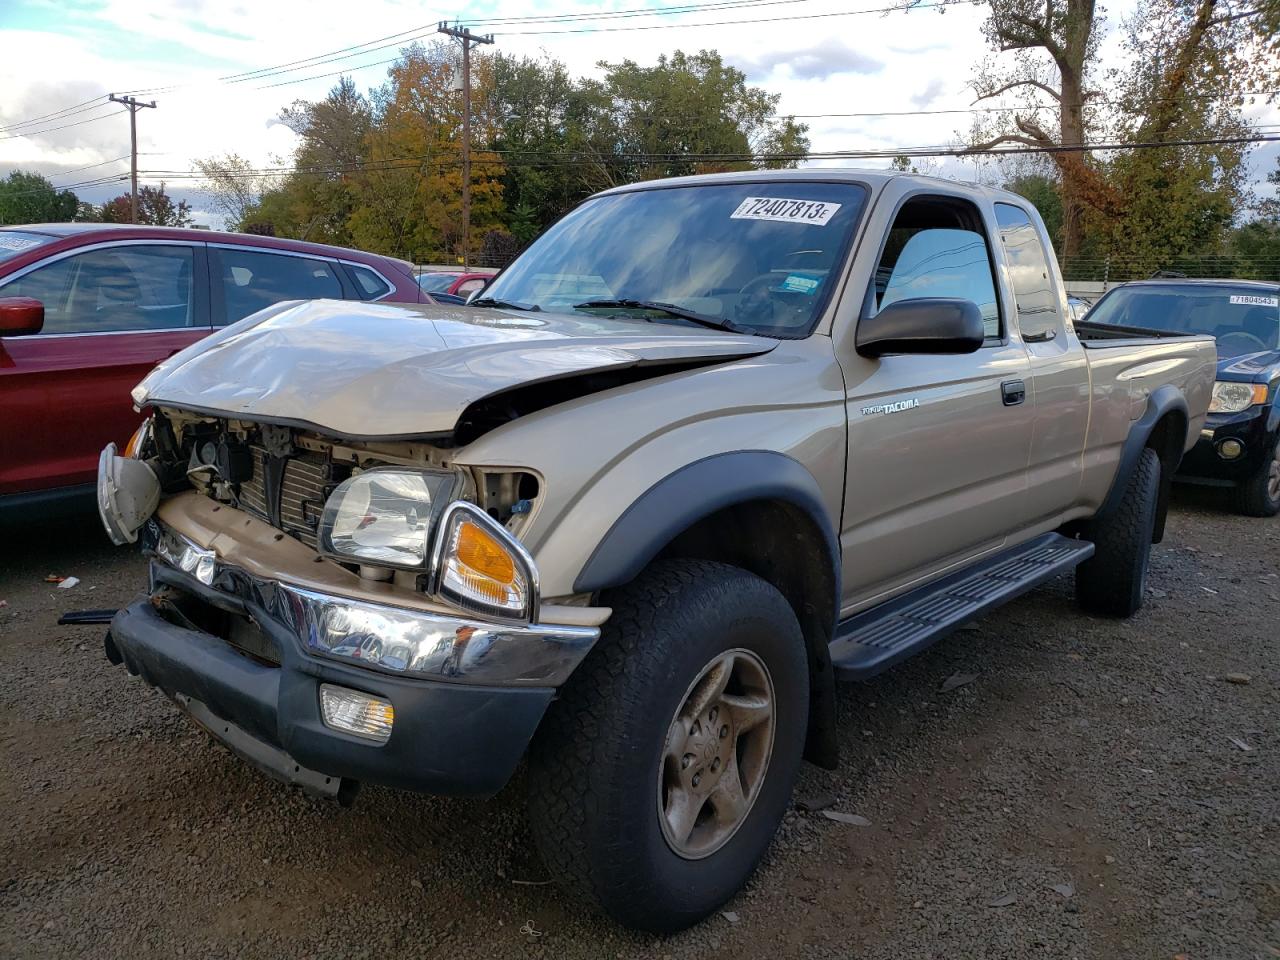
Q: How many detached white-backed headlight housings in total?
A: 1